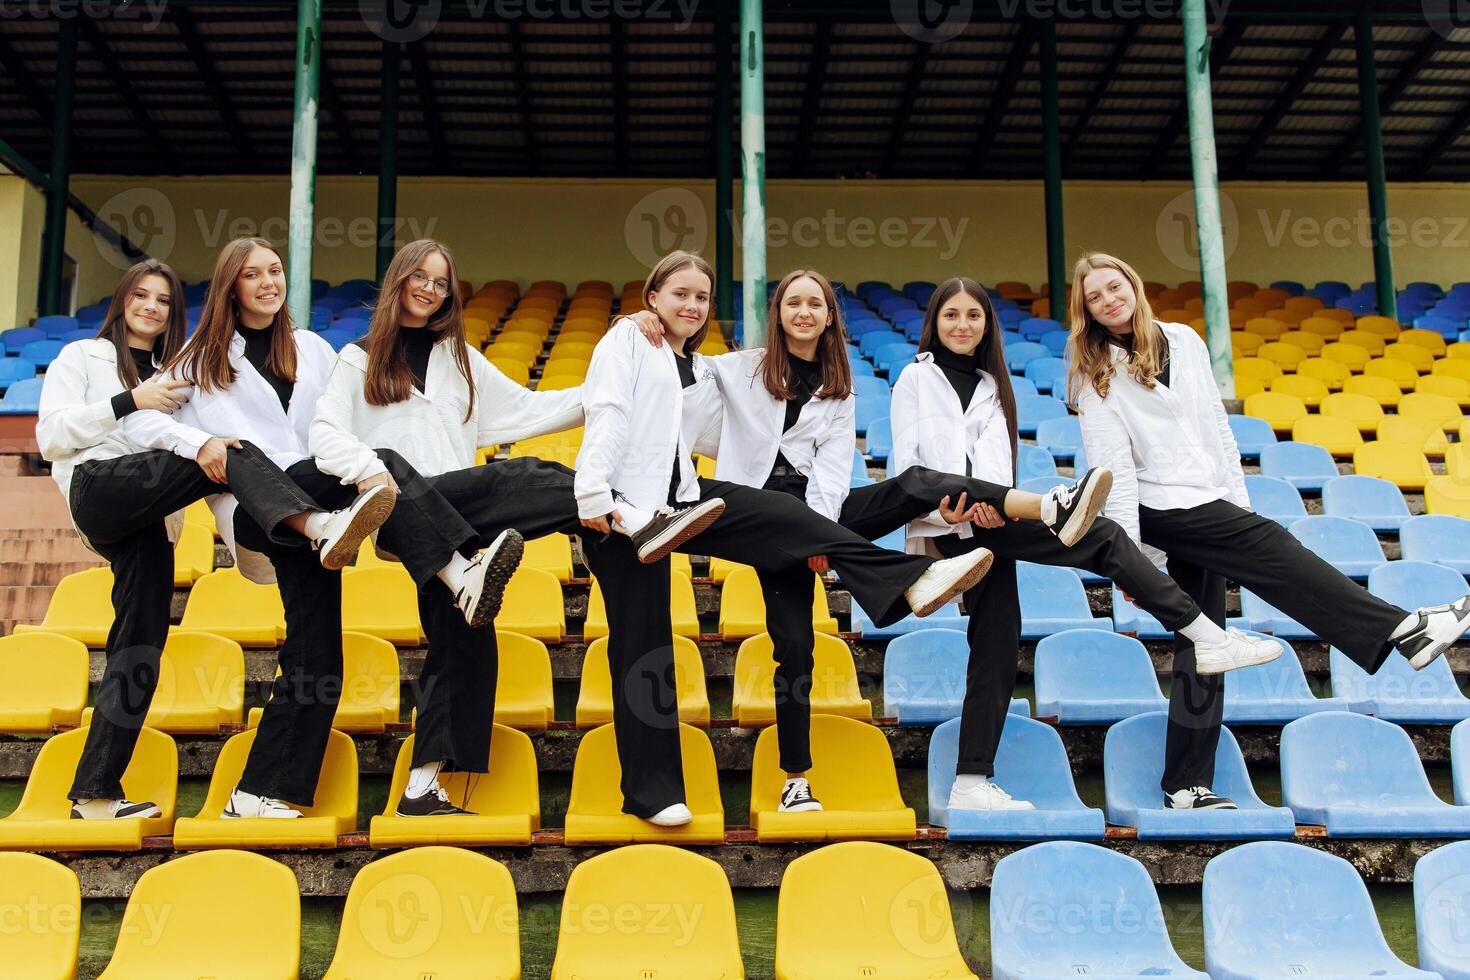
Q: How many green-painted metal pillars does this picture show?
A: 8